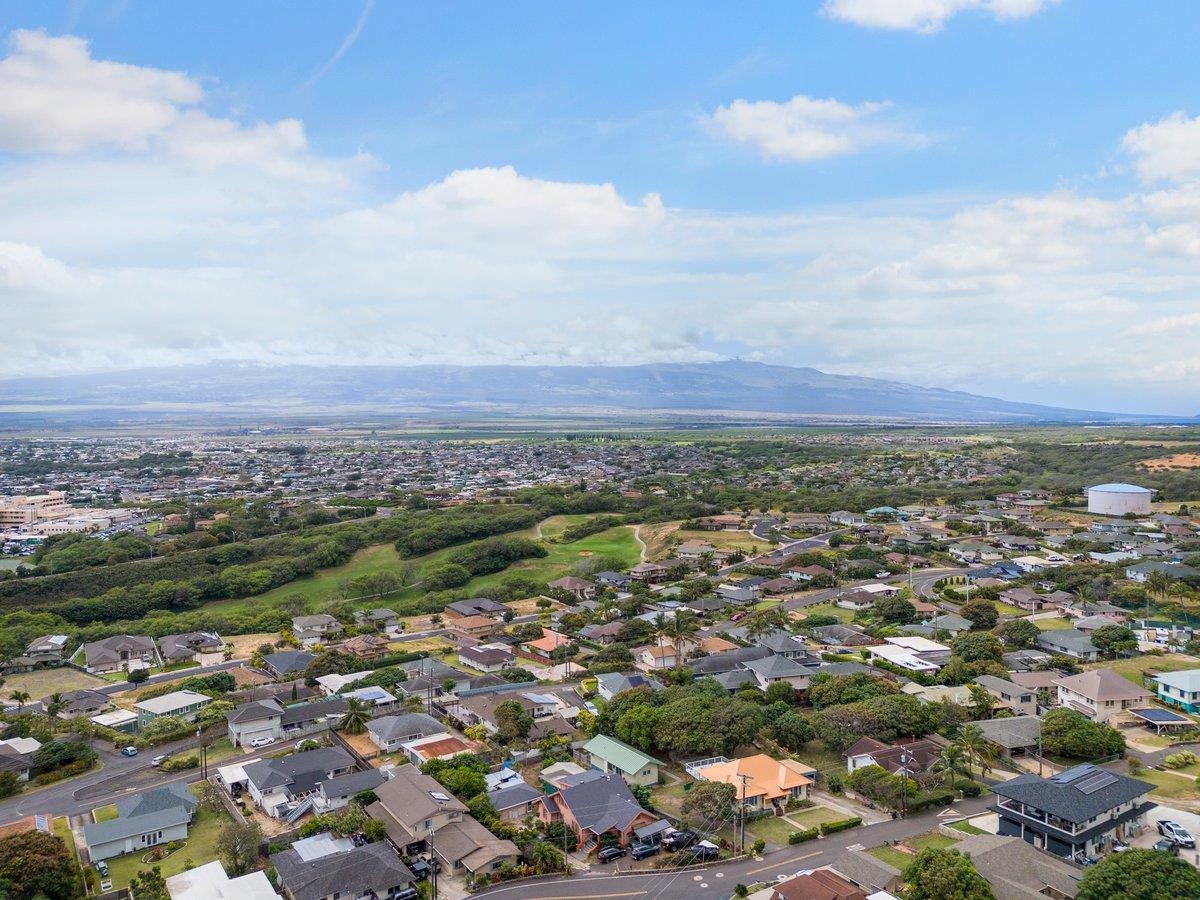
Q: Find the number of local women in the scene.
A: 0